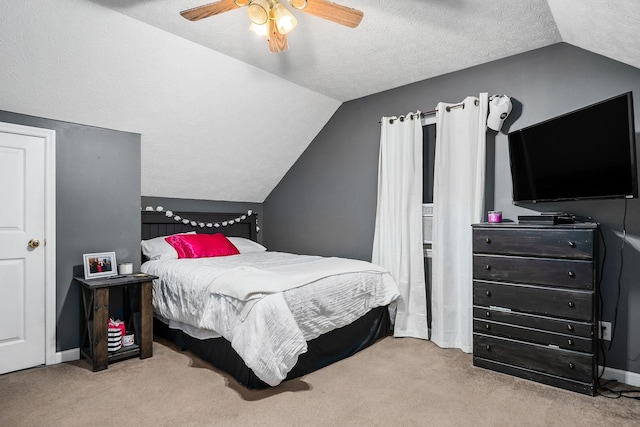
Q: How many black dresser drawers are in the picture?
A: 6